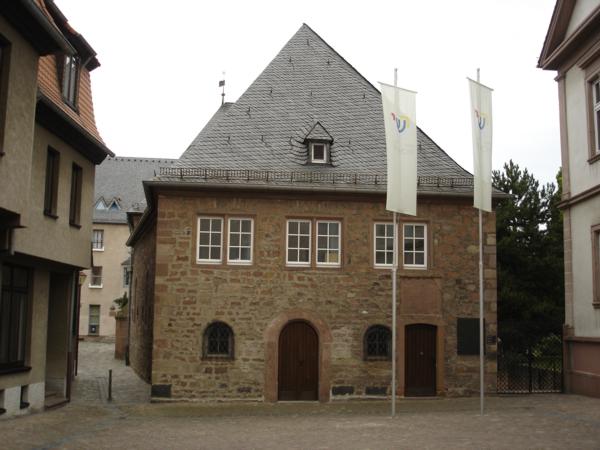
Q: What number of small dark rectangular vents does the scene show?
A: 3